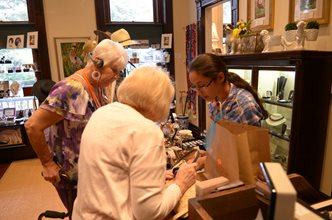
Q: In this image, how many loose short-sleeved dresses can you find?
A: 1